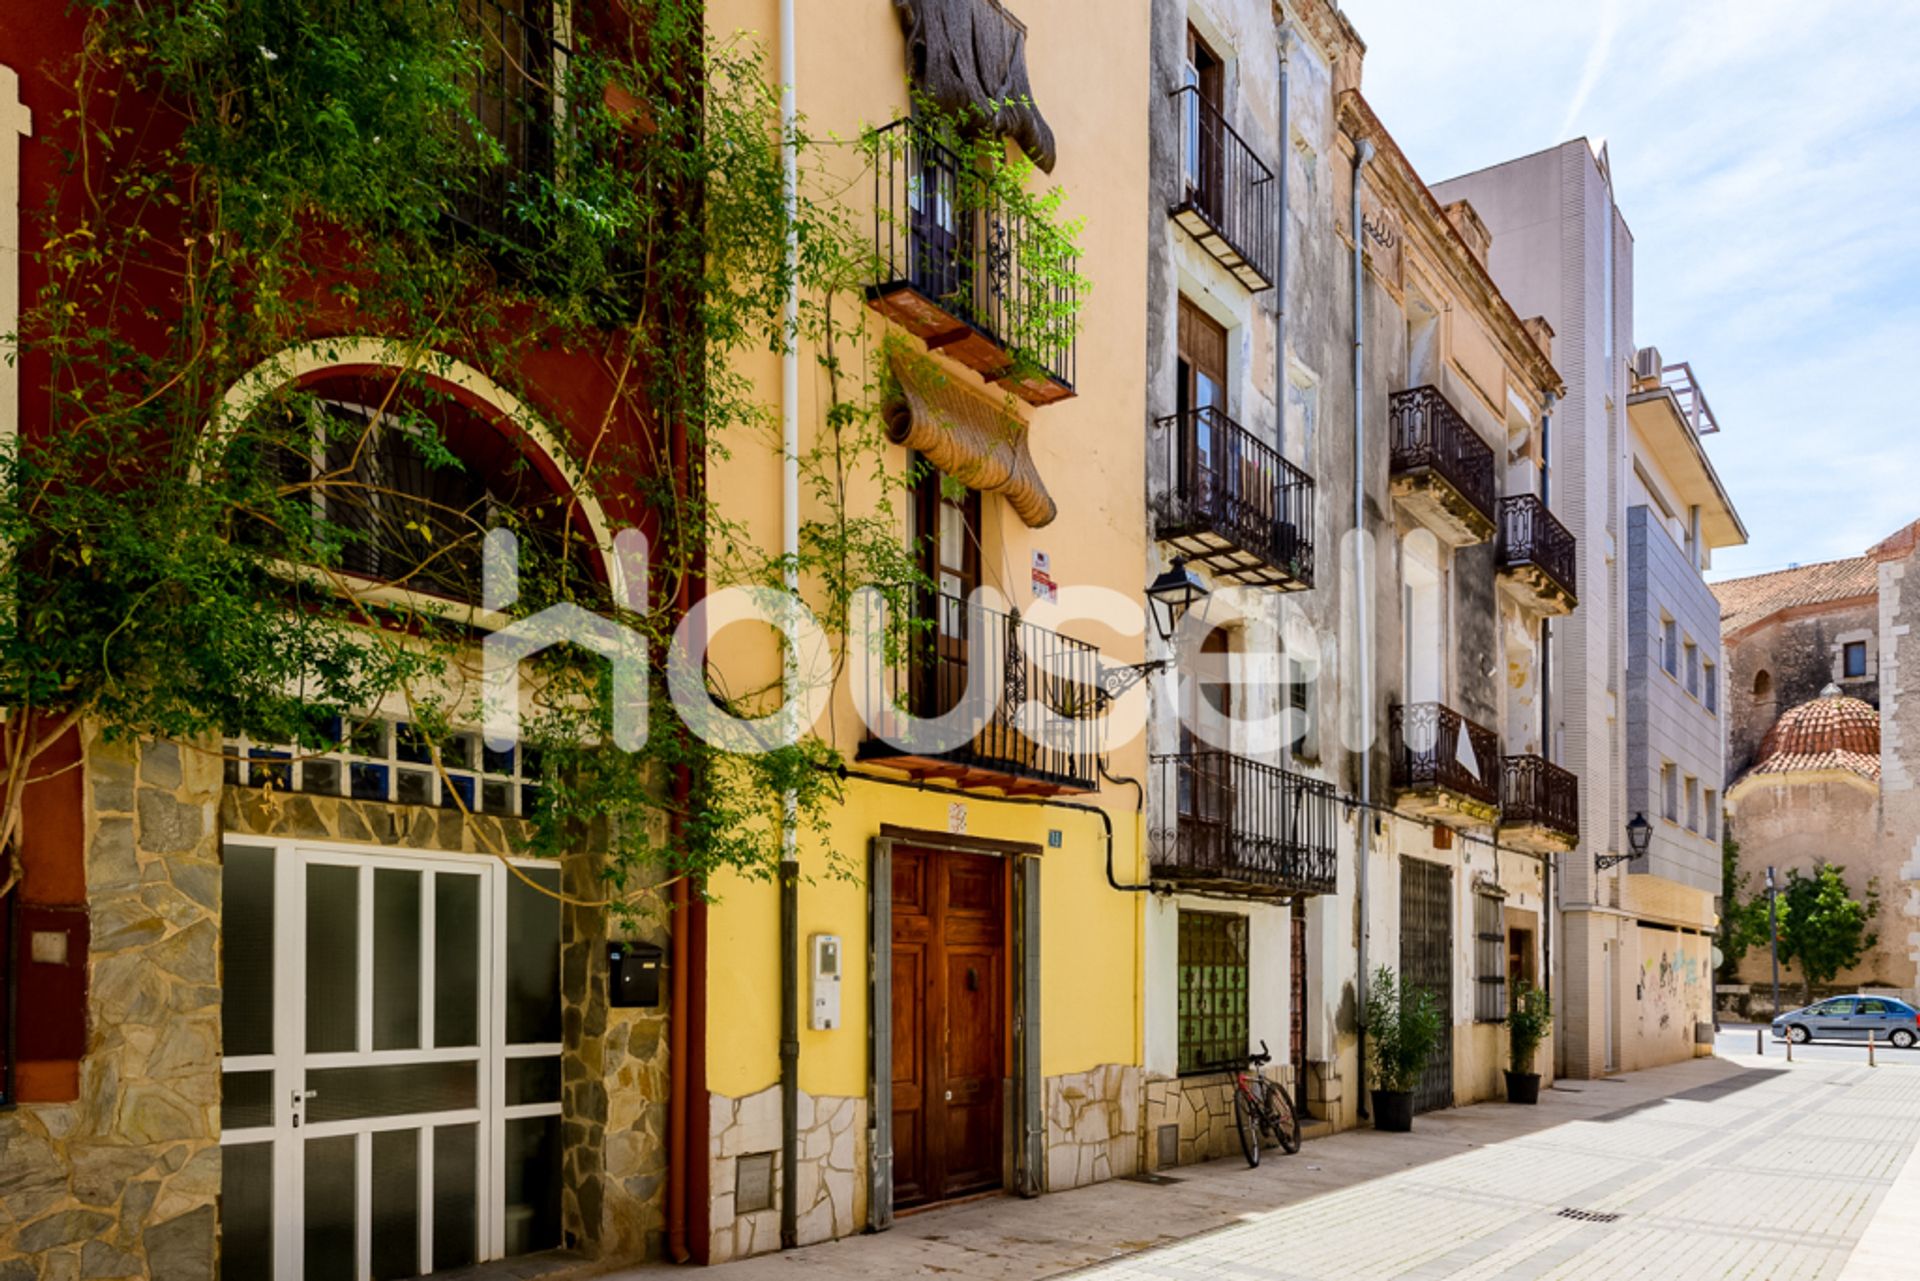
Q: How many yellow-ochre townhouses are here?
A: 1